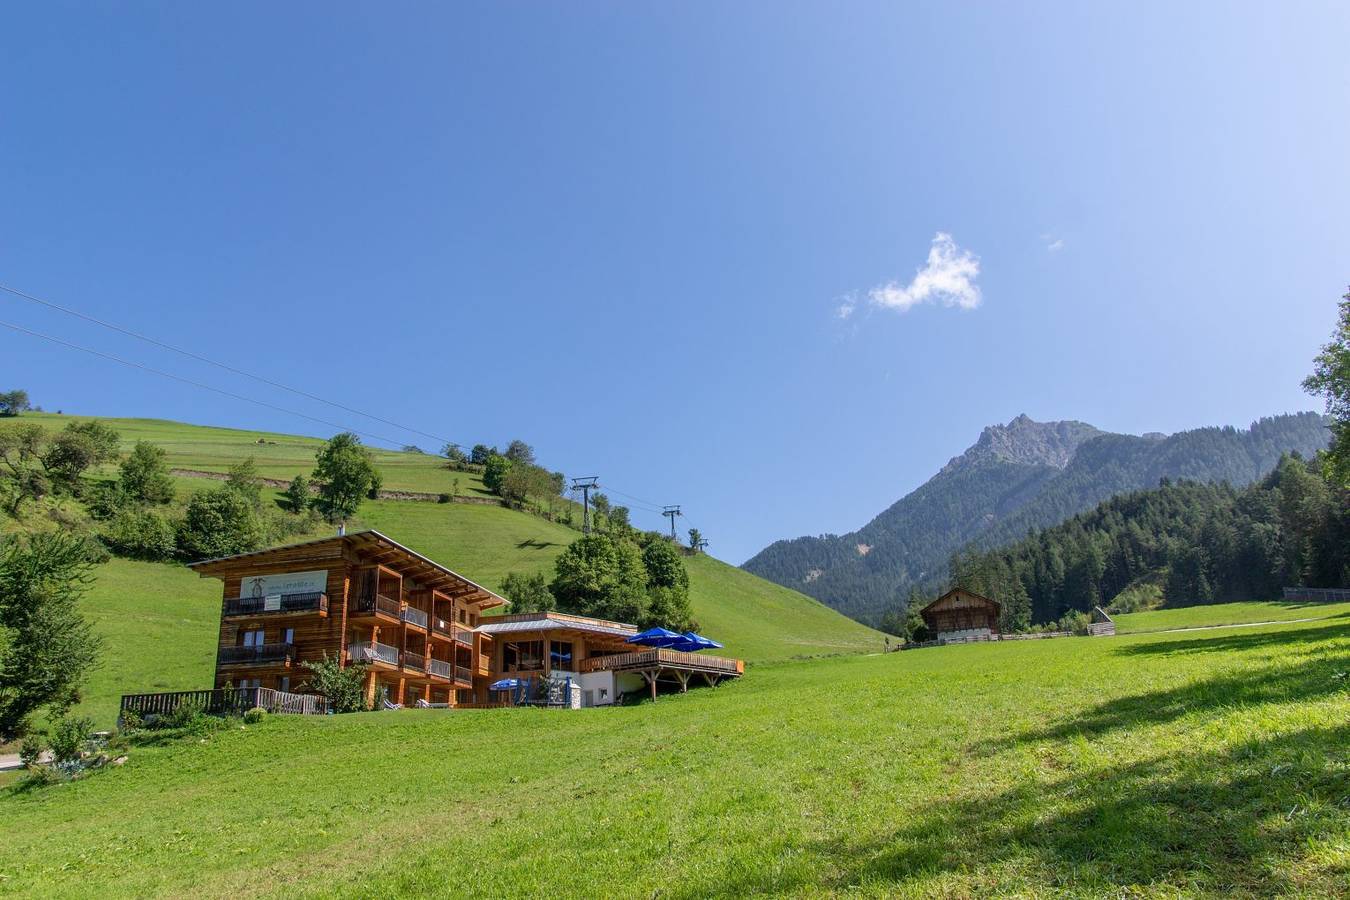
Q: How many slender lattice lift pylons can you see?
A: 3